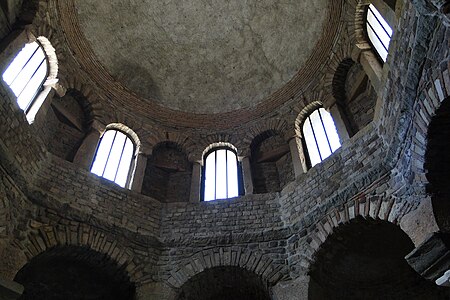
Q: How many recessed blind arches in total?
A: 4